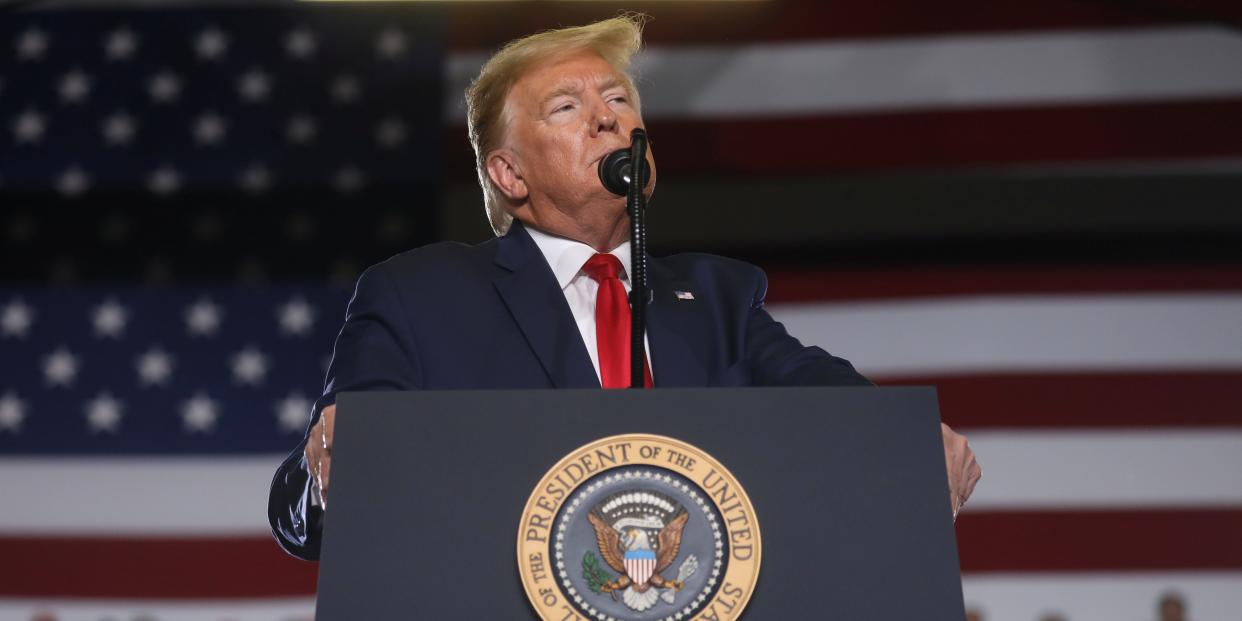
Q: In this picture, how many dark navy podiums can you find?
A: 1